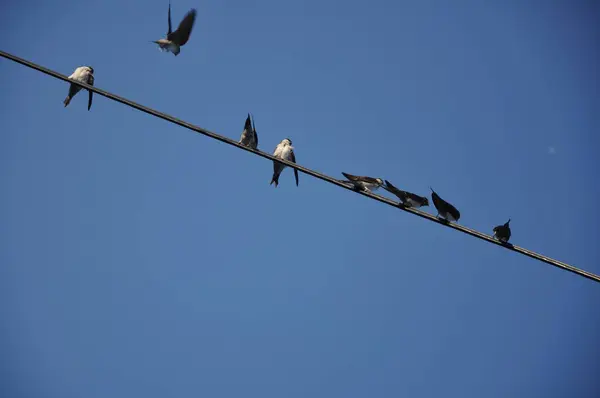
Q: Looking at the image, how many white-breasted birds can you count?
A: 2